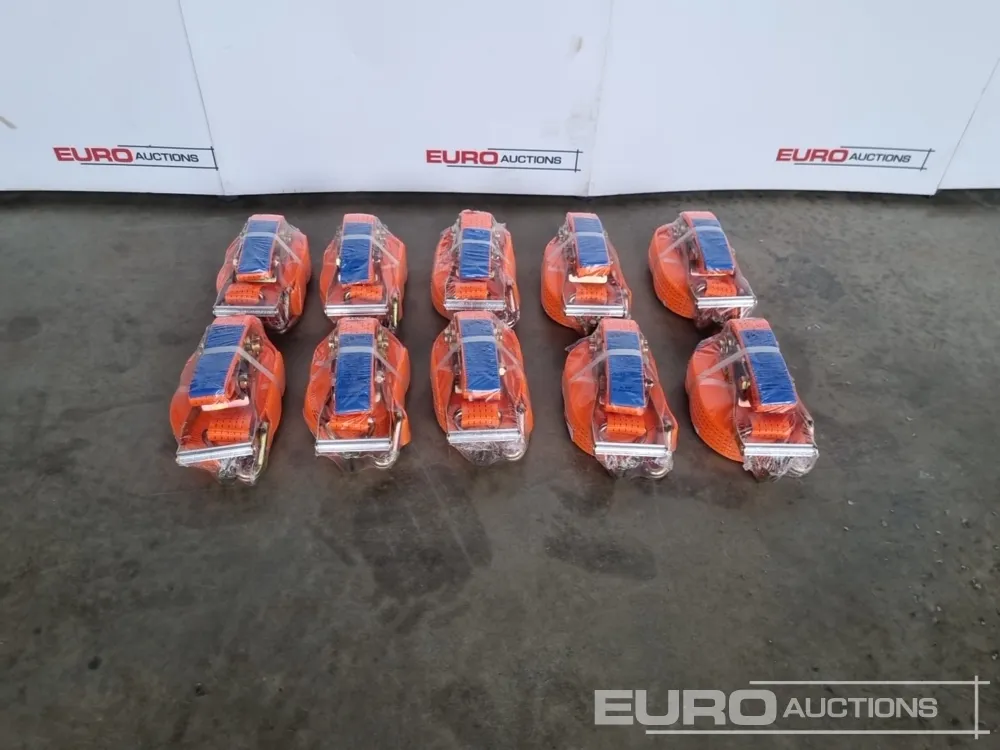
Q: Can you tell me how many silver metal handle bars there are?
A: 10